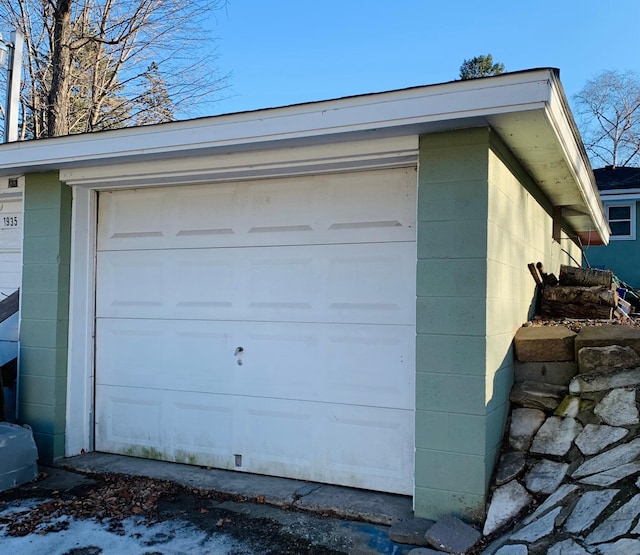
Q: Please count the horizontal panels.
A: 4